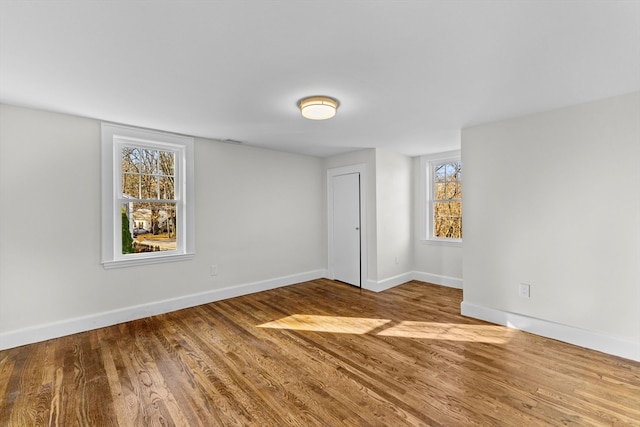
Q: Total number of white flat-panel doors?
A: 1